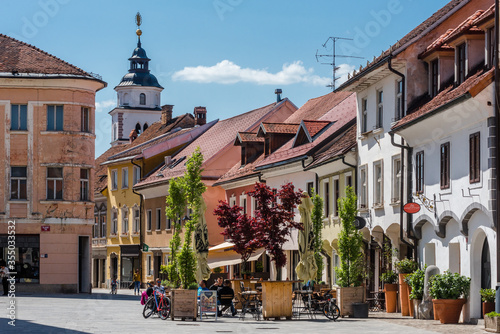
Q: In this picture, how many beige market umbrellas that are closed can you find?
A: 2